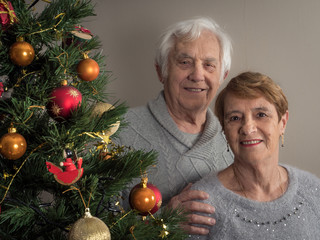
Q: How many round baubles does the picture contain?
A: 8